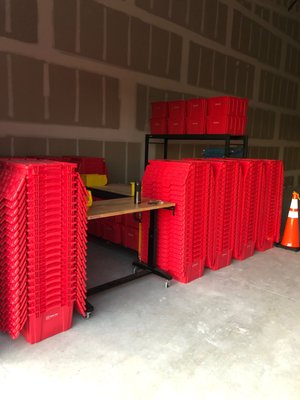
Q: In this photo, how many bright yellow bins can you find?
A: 2